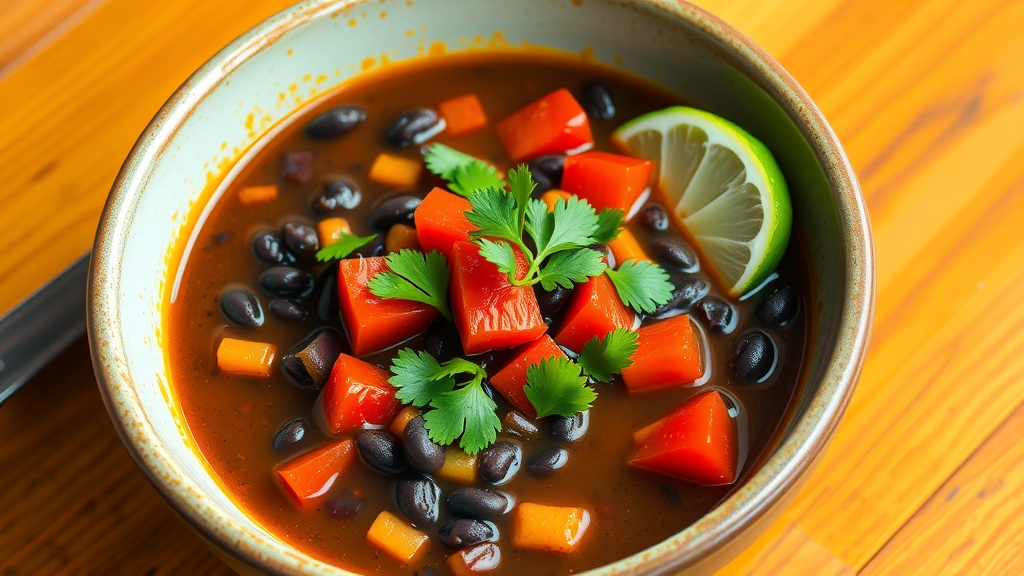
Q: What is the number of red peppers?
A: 11